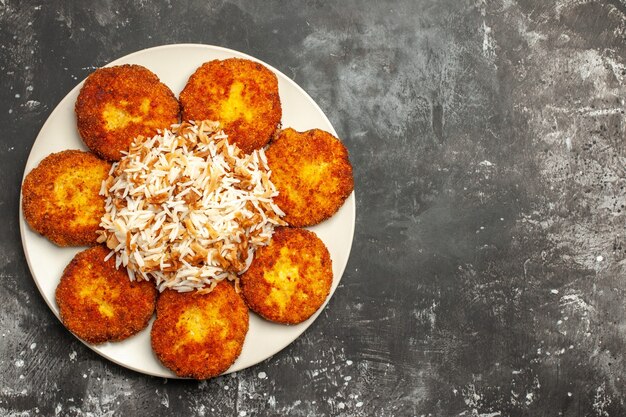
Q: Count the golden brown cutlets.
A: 7